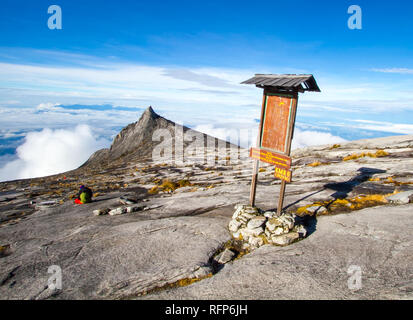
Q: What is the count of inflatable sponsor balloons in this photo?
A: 0